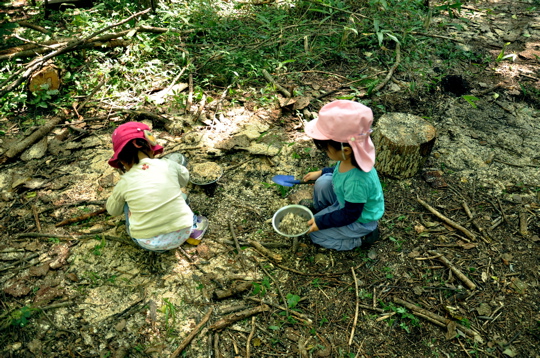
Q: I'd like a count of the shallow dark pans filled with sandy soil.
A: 2